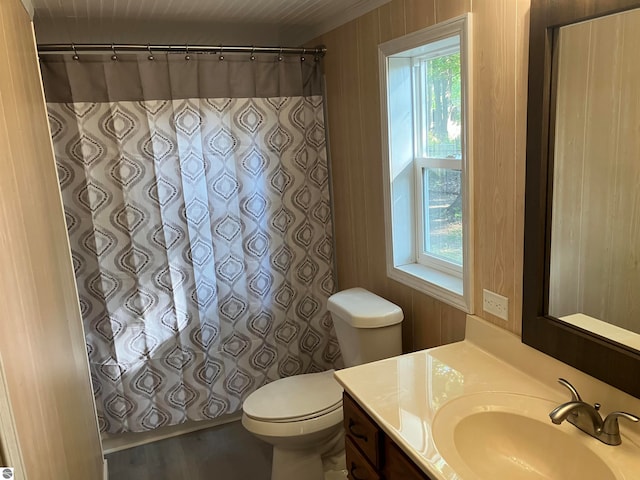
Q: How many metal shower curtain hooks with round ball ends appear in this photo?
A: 9